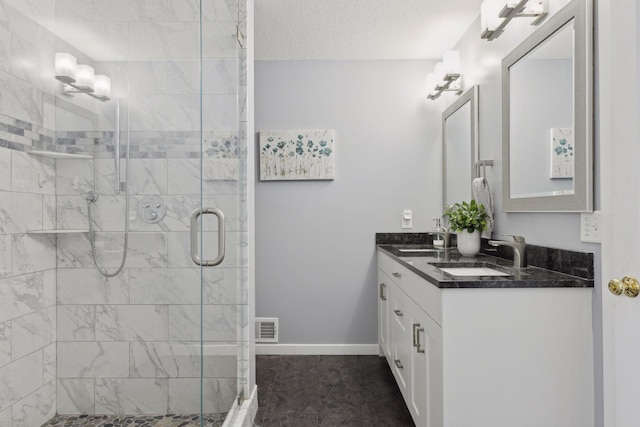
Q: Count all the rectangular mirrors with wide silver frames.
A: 2